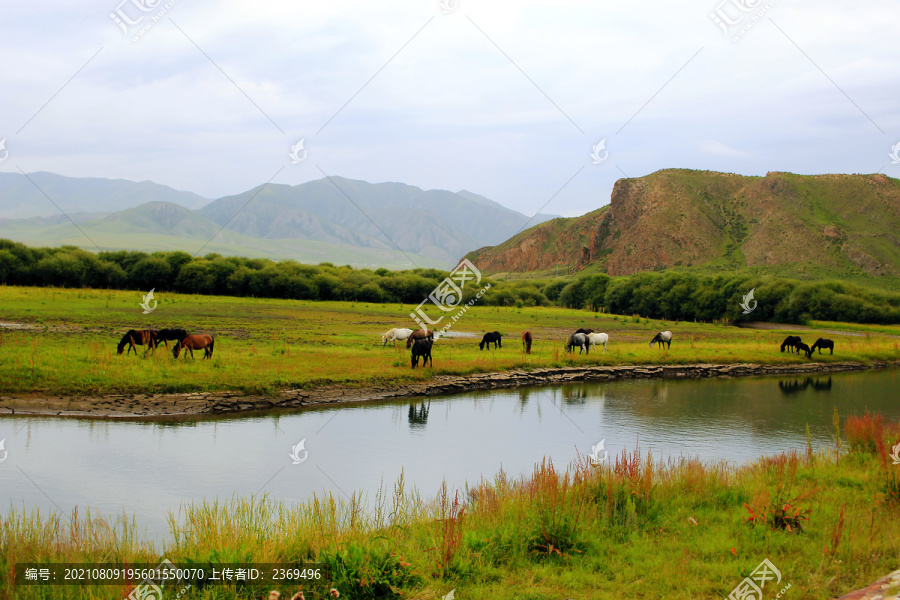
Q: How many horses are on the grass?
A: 15